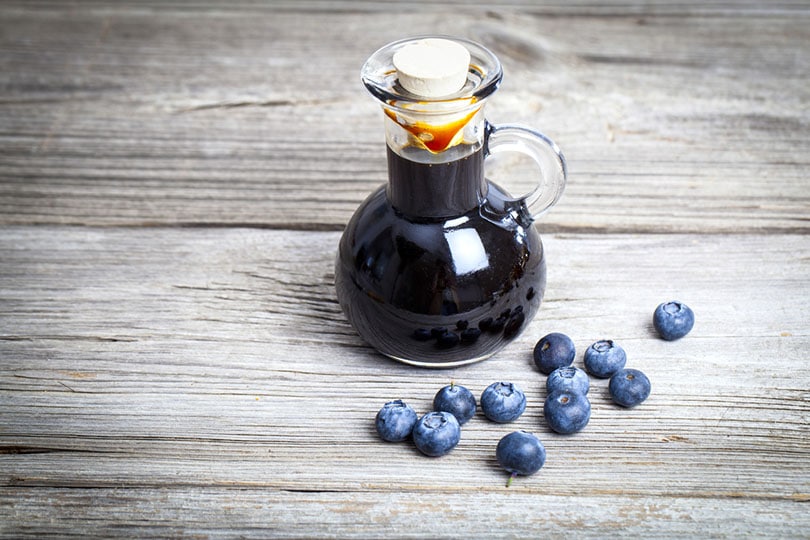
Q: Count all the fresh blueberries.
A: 11